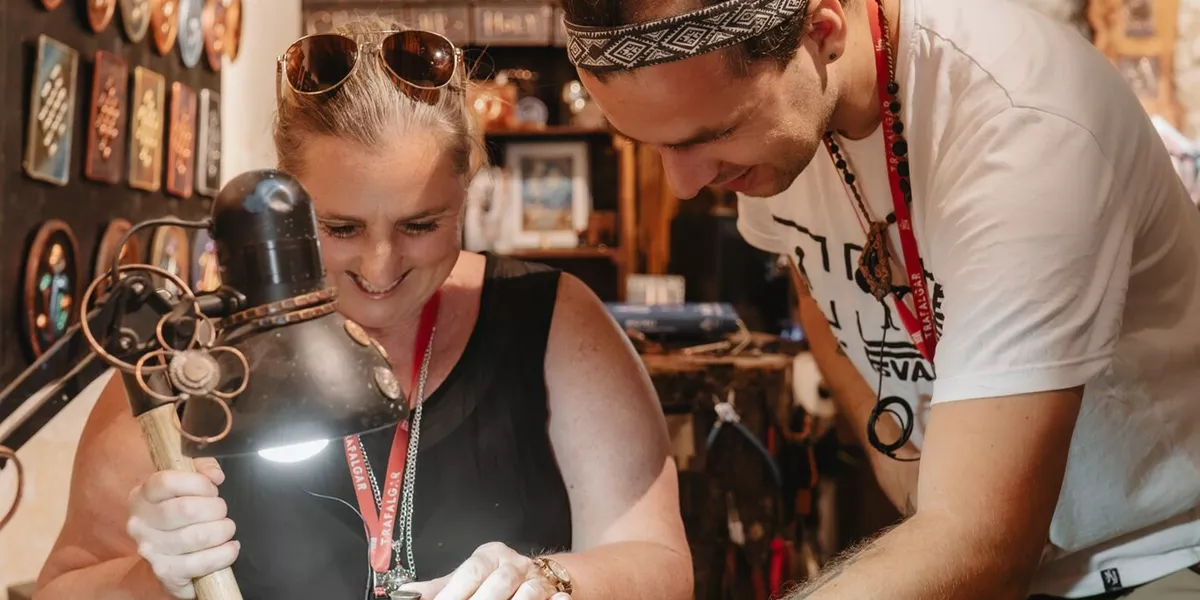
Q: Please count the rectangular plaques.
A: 5